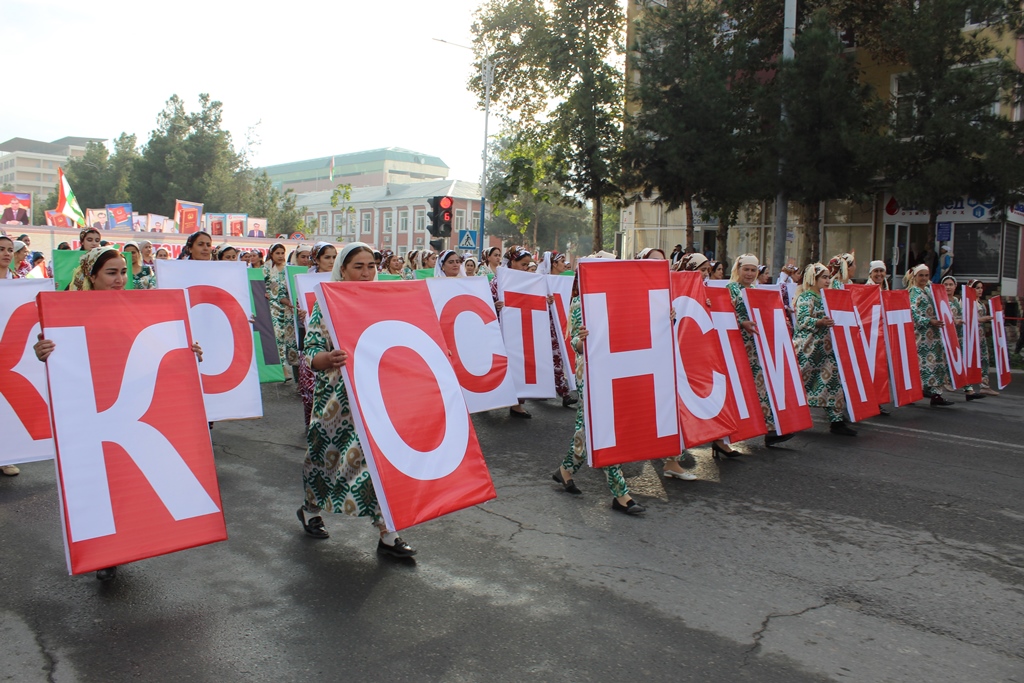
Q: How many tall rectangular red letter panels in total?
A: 12